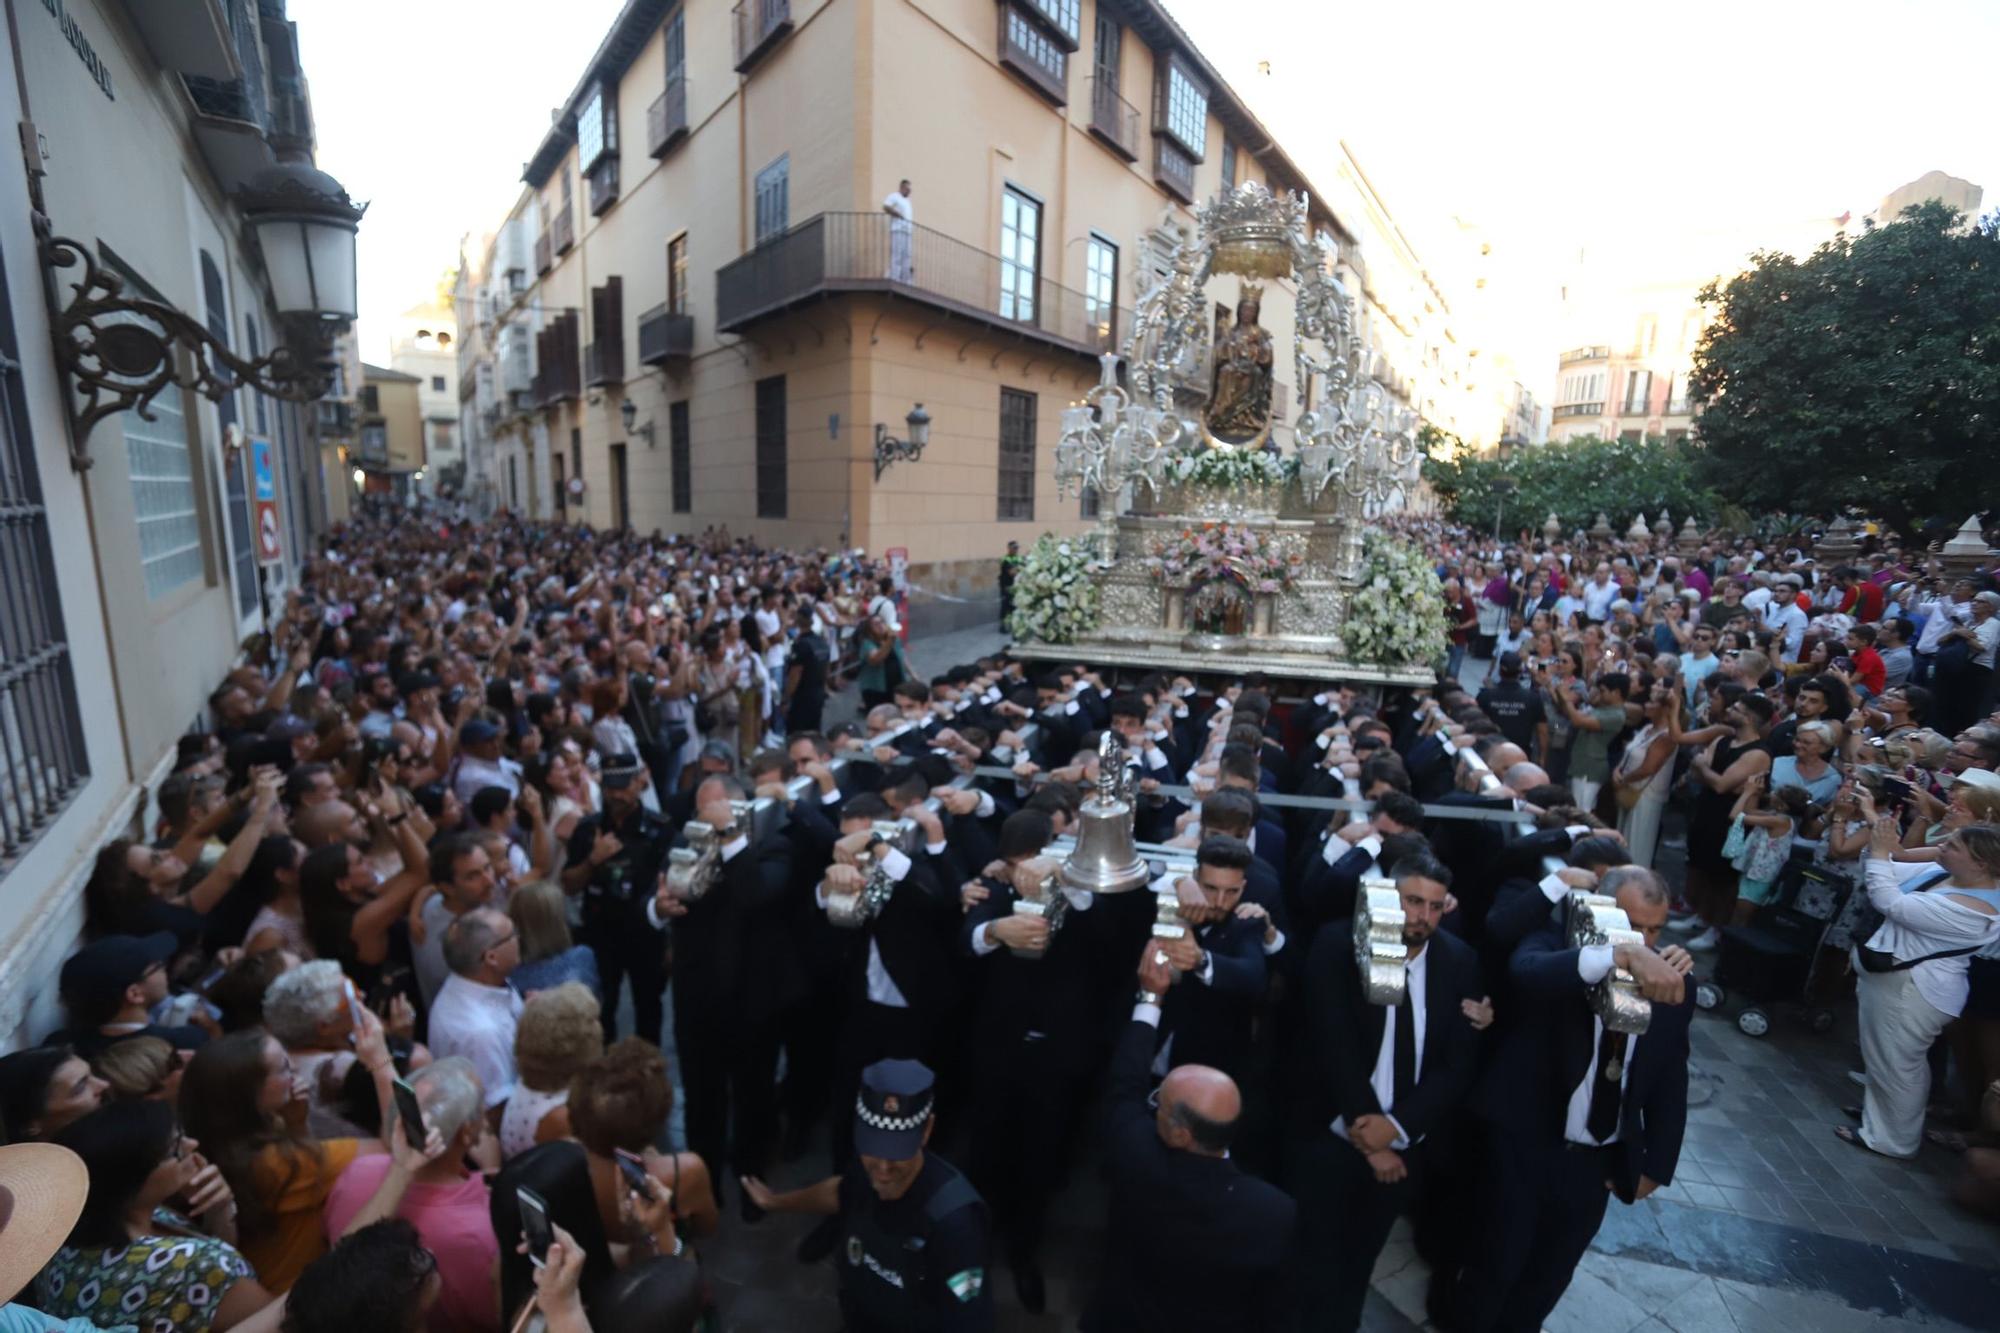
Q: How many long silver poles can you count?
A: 6